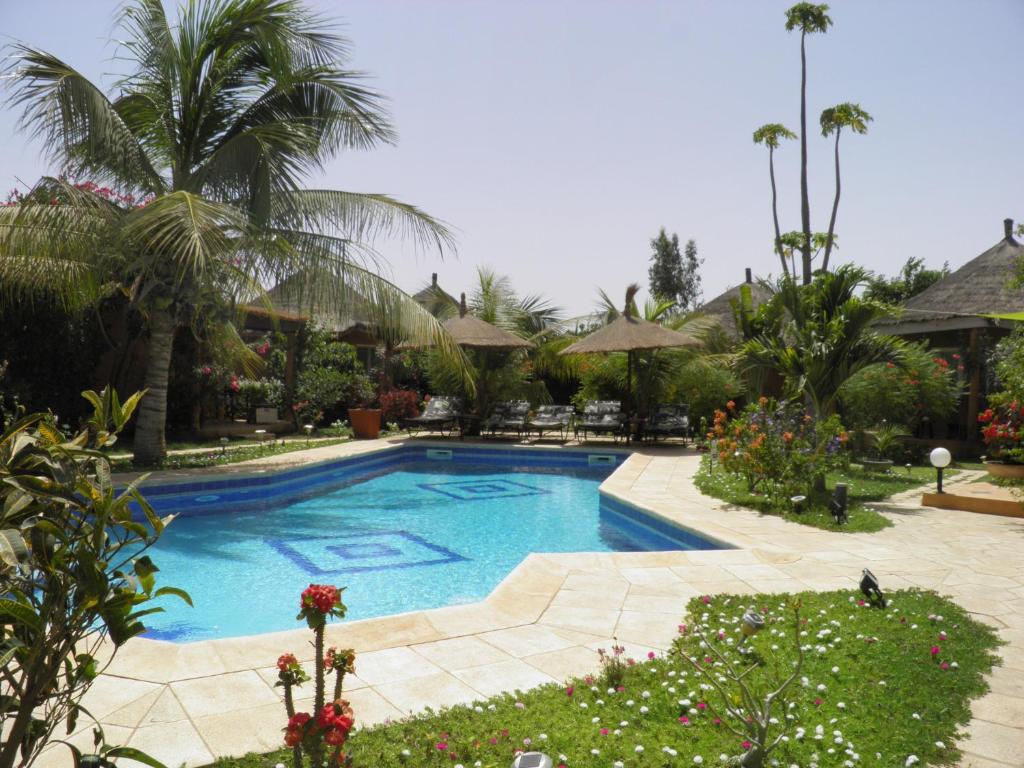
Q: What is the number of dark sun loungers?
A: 5